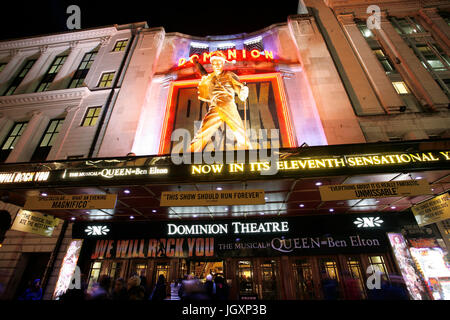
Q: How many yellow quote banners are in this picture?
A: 5